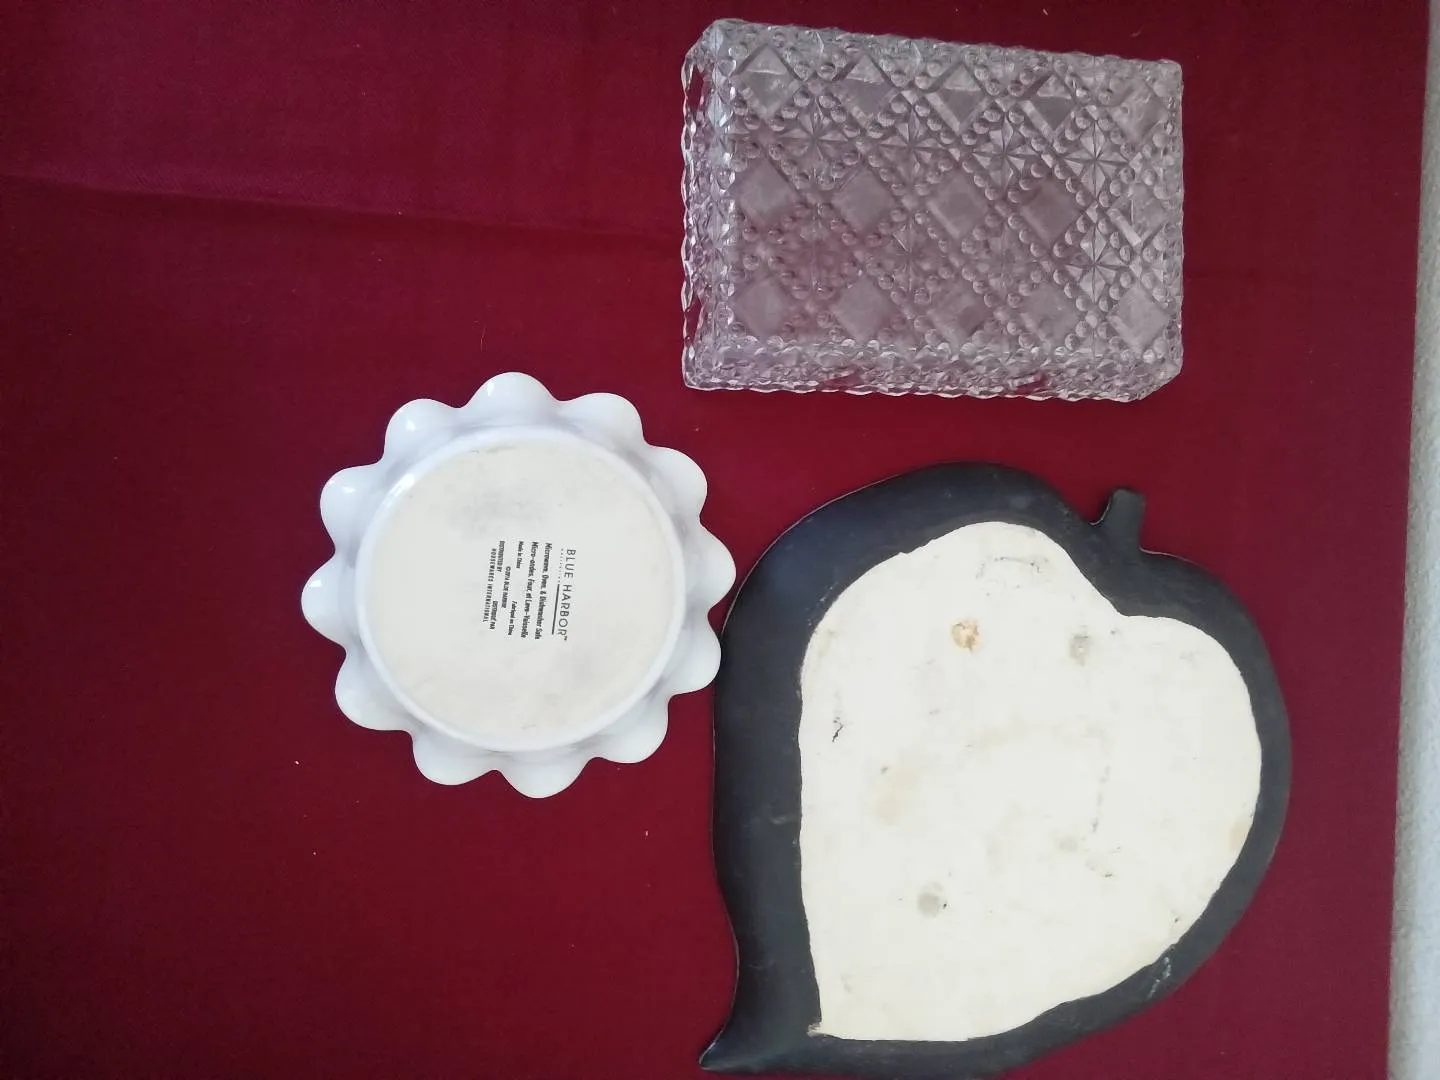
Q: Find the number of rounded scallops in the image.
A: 12